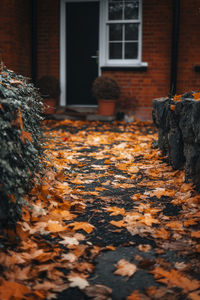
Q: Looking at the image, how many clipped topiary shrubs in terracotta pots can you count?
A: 2